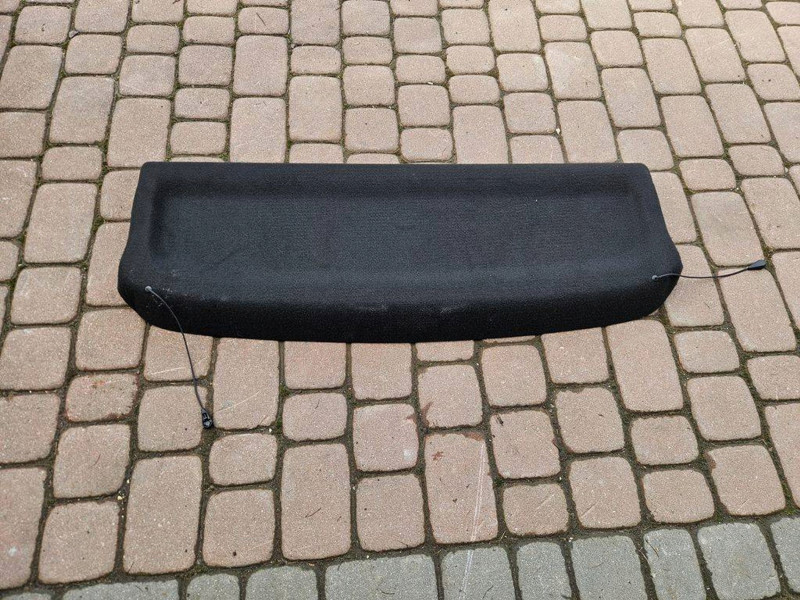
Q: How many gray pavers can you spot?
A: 11